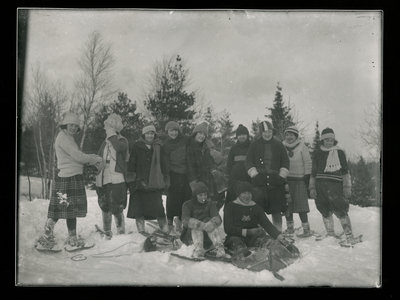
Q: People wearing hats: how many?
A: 11